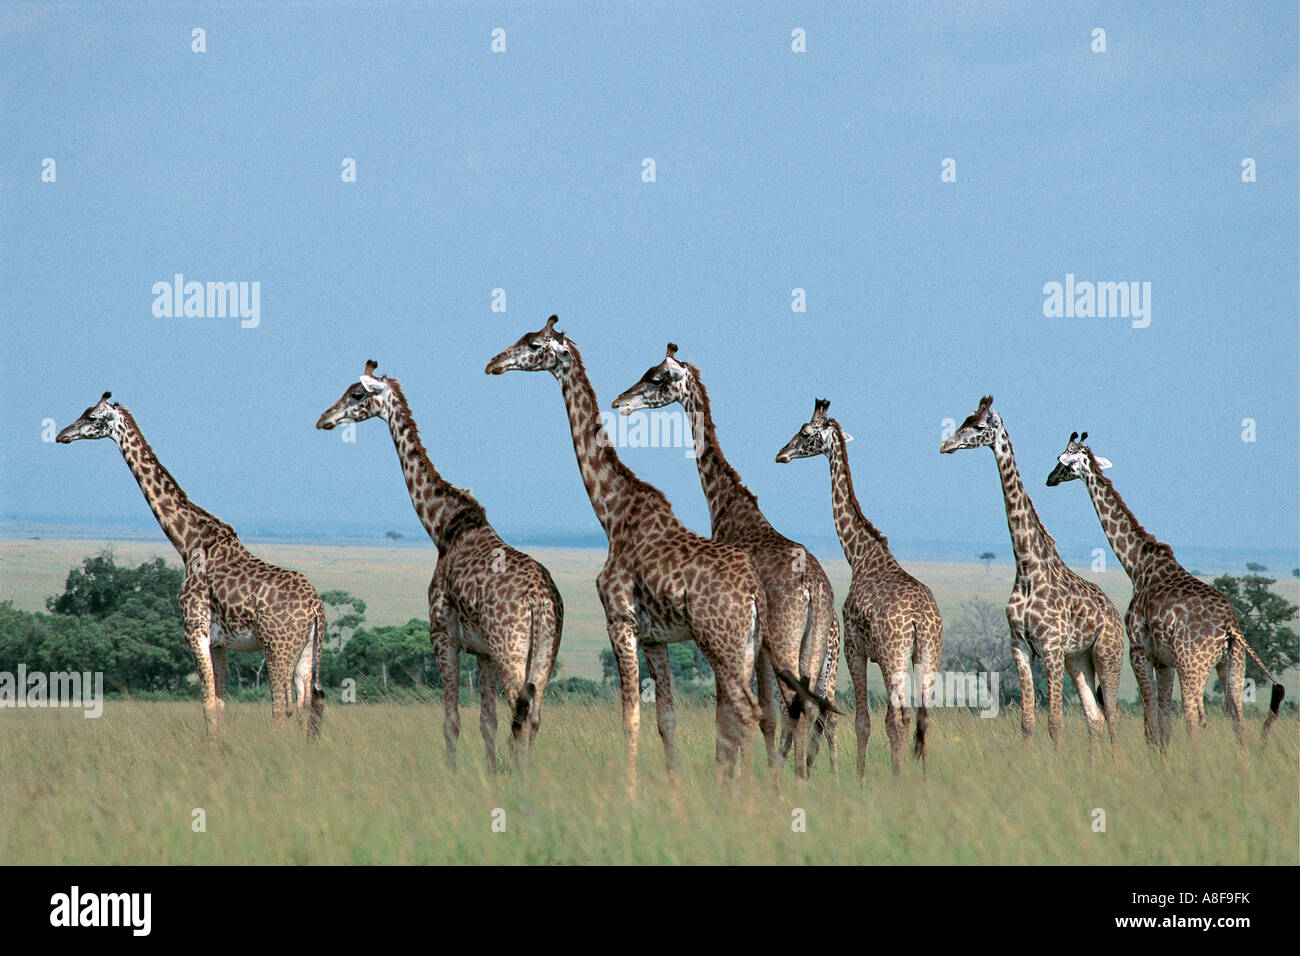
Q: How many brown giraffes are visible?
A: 7